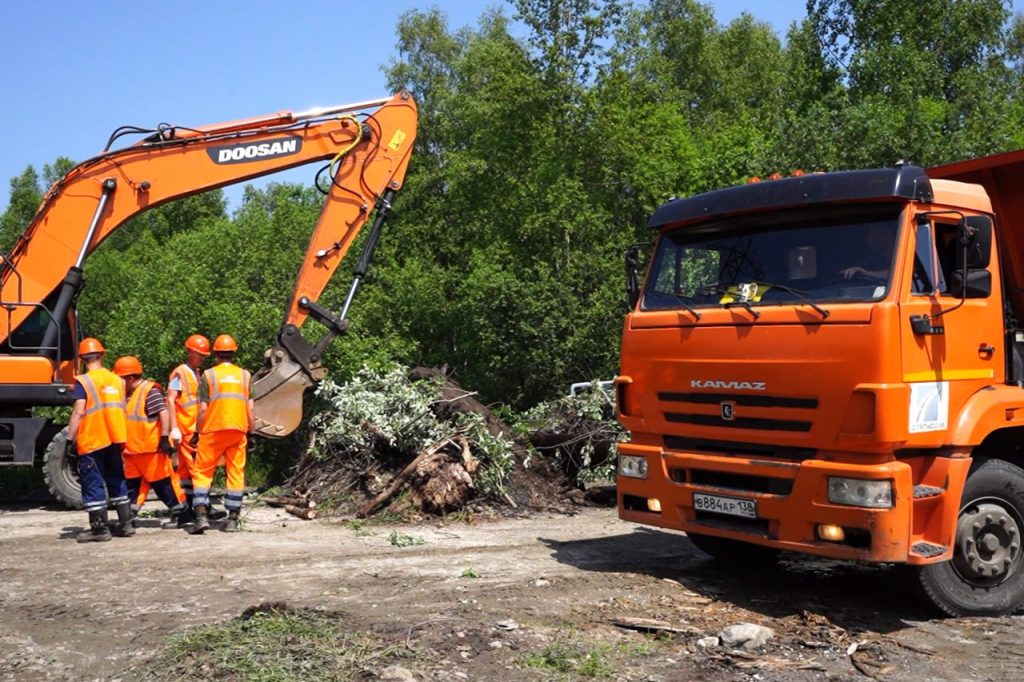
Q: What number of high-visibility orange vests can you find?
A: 4